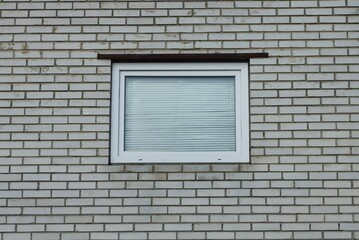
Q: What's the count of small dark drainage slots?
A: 2